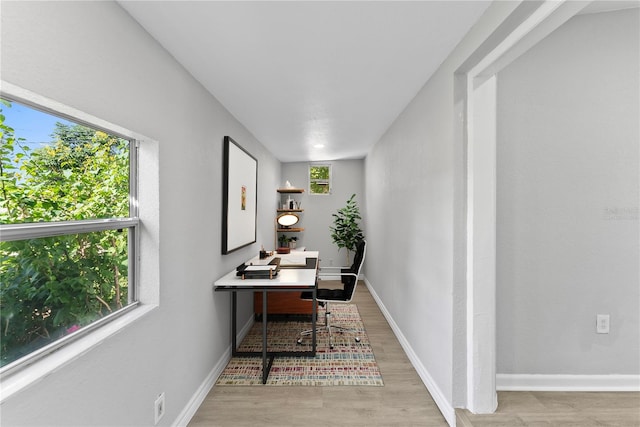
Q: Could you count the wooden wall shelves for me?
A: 3